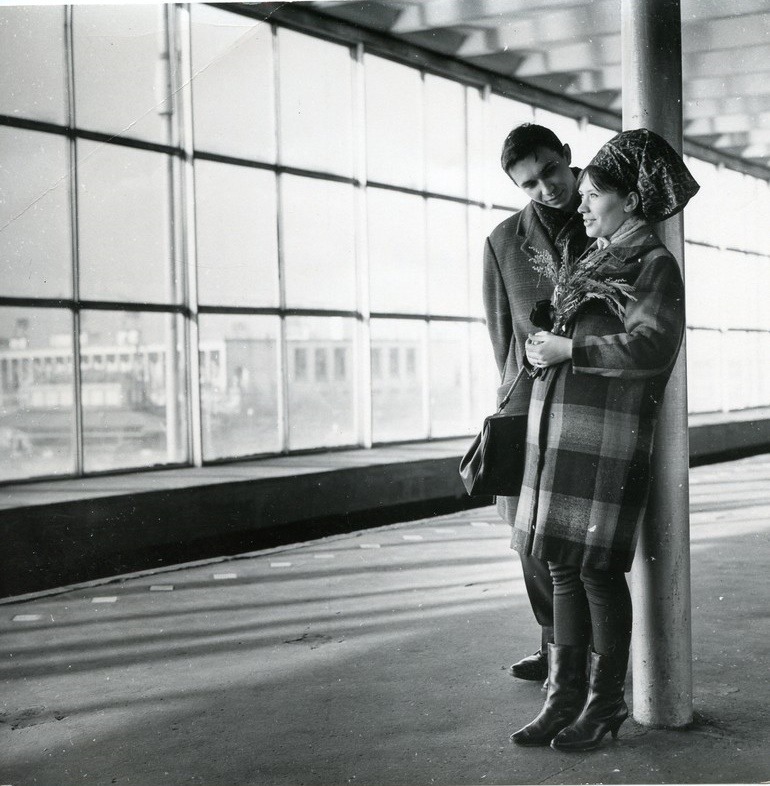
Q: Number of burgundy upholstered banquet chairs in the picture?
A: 0